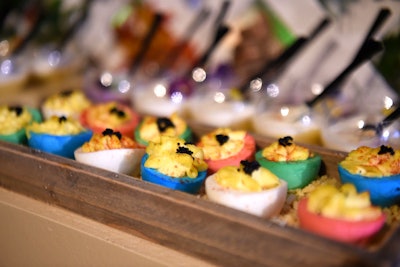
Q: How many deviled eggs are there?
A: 12